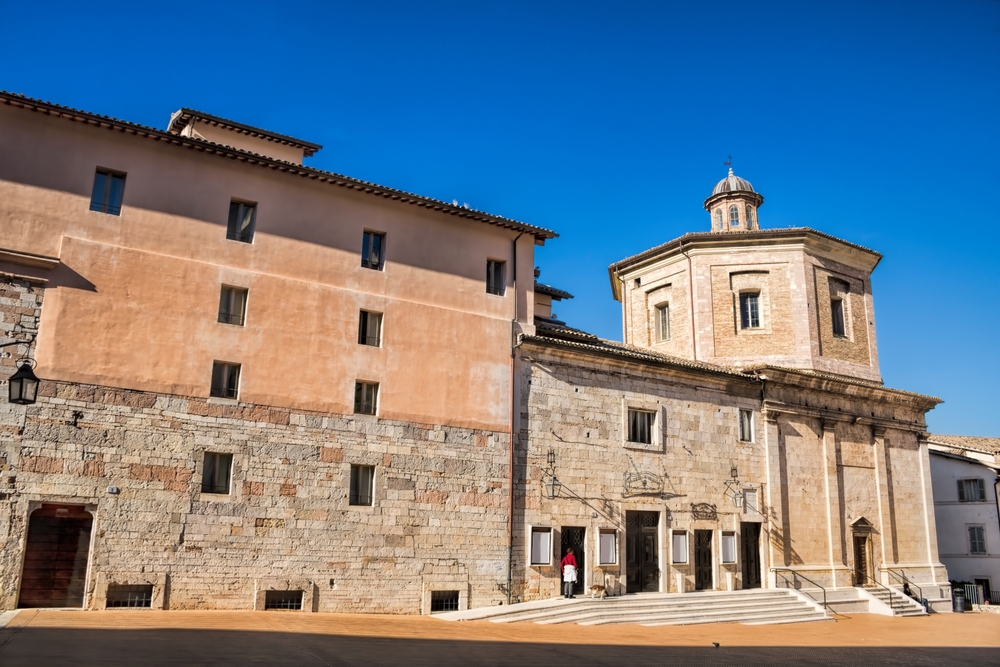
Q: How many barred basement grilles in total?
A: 3